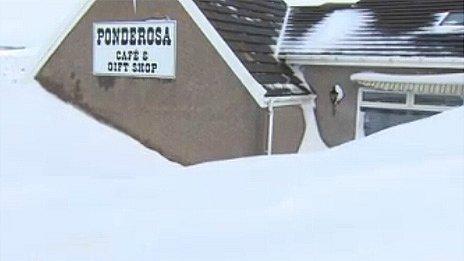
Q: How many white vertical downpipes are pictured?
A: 1